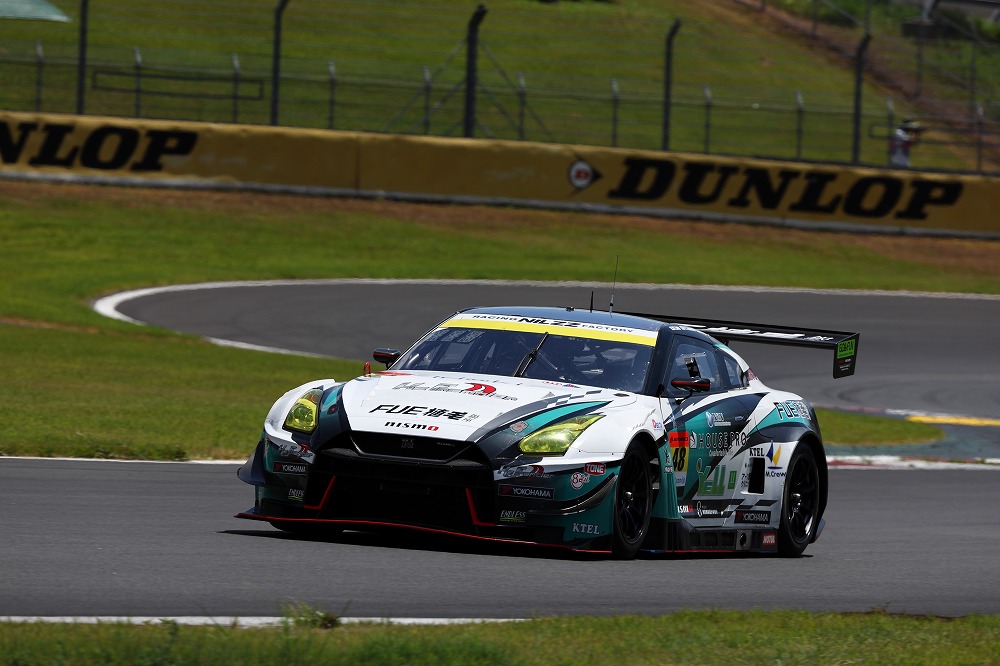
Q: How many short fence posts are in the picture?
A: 11